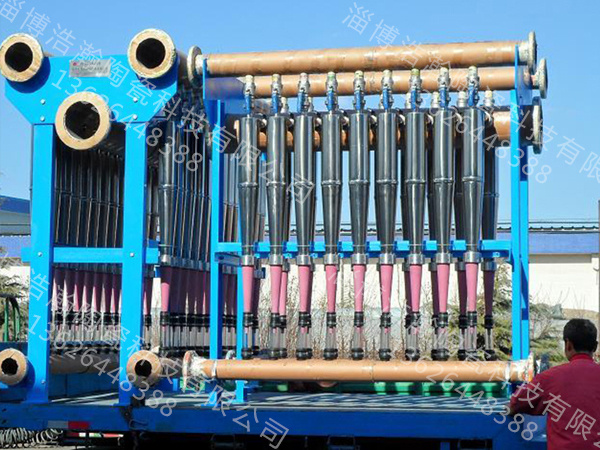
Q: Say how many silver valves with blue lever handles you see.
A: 9